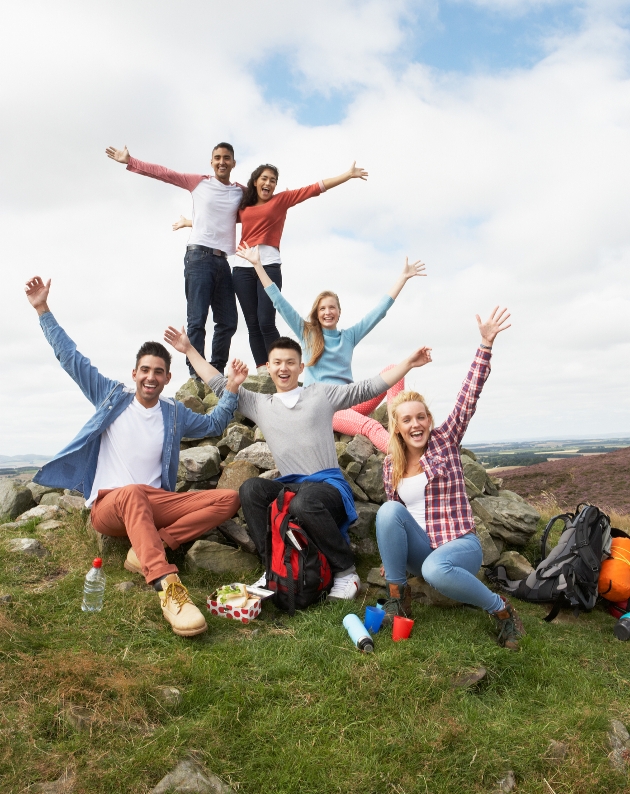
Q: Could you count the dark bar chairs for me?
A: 0